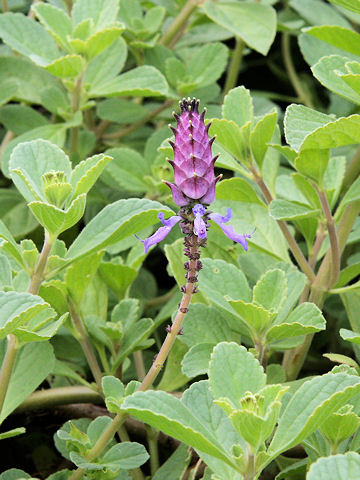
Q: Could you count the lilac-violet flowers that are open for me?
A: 3